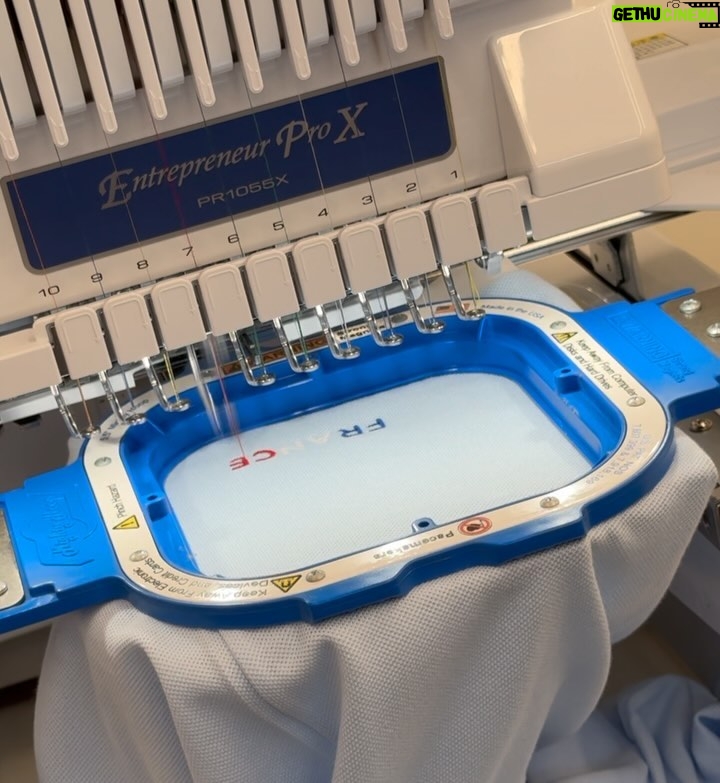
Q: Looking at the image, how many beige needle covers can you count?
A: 10